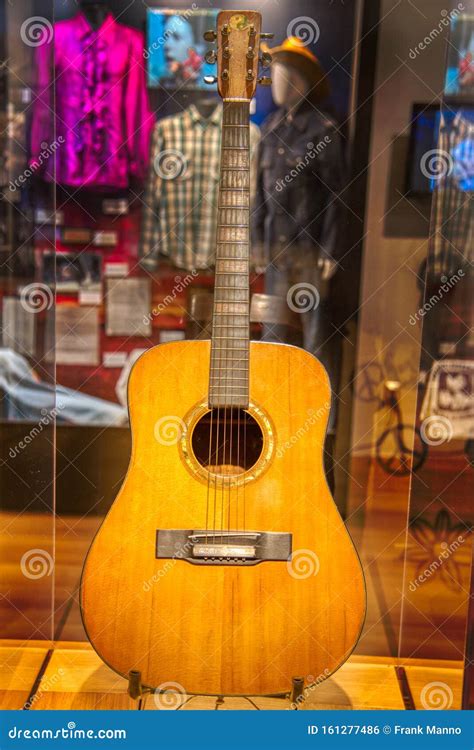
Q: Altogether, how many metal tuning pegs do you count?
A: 6